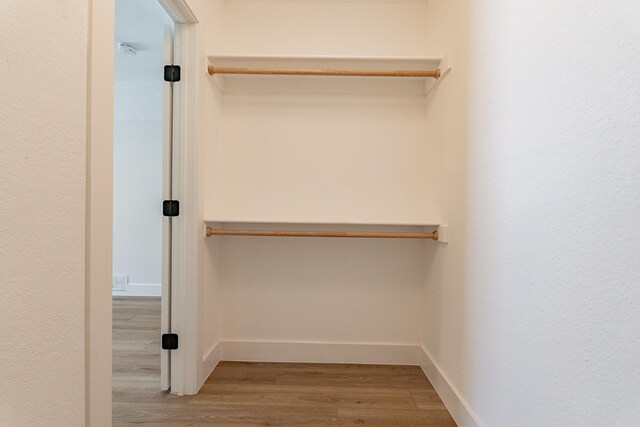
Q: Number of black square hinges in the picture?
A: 3